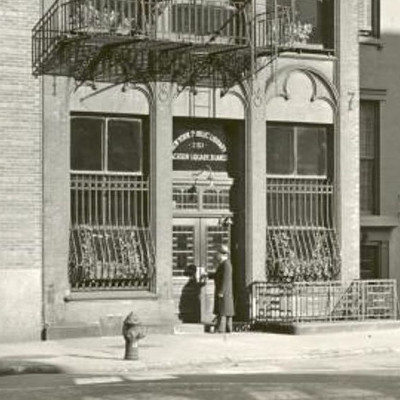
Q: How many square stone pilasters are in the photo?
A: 4